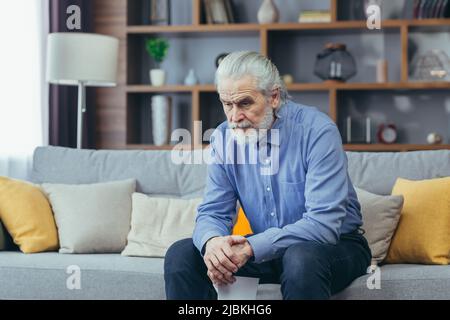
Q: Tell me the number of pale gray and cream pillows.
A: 3